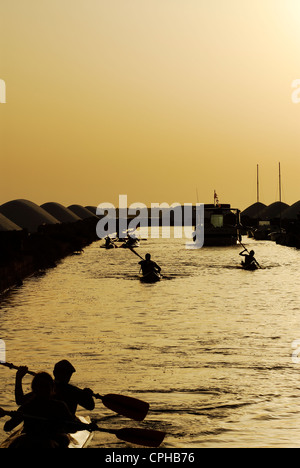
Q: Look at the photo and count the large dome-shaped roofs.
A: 8